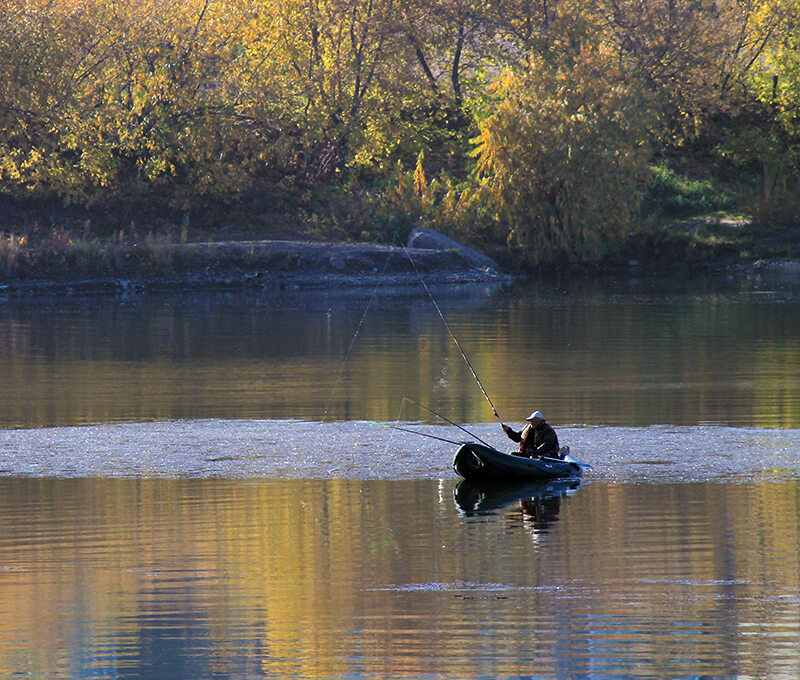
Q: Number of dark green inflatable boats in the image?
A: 1